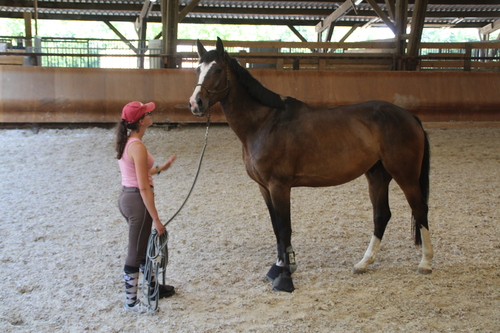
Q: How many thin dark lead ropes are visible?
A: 1